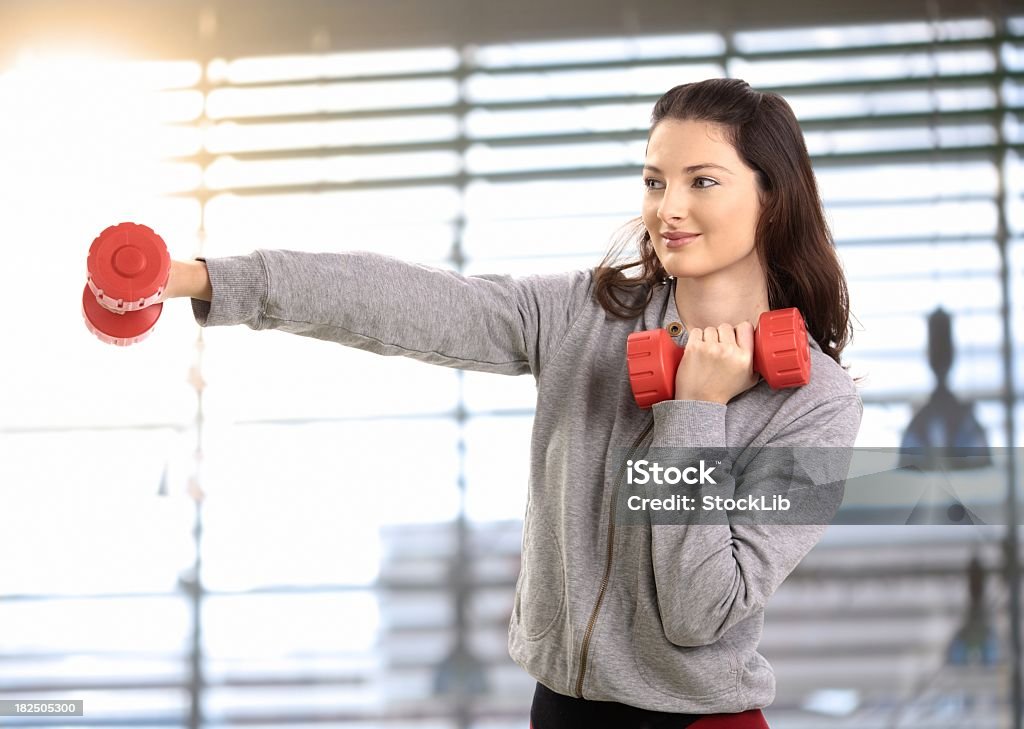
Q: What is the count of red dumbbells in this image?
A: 2